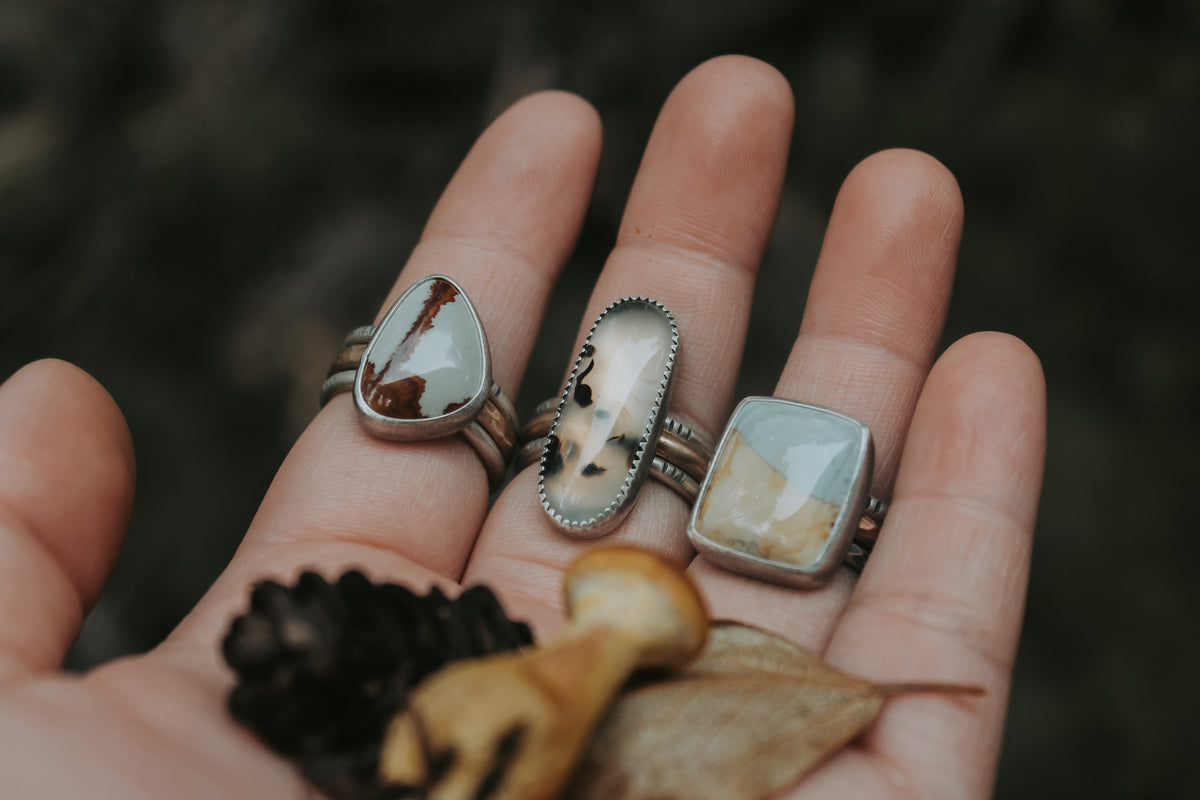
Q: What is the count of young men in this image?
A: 0